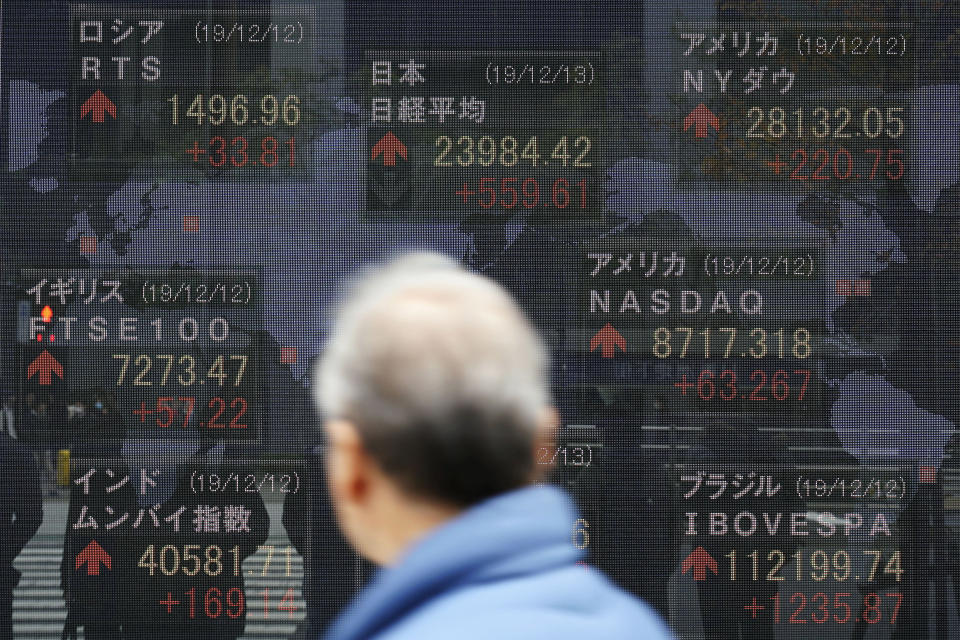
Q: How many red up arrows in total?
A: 7